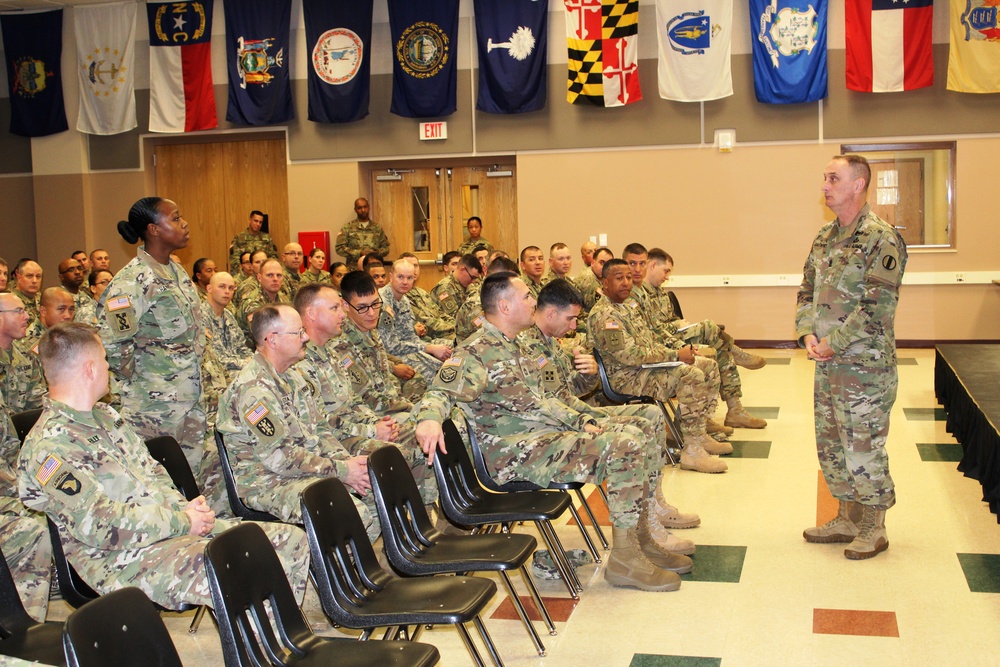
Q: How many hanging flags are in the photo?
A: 12